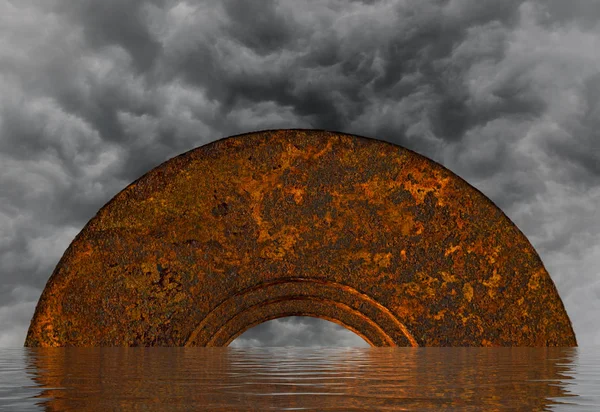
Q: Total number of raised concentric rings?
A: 3